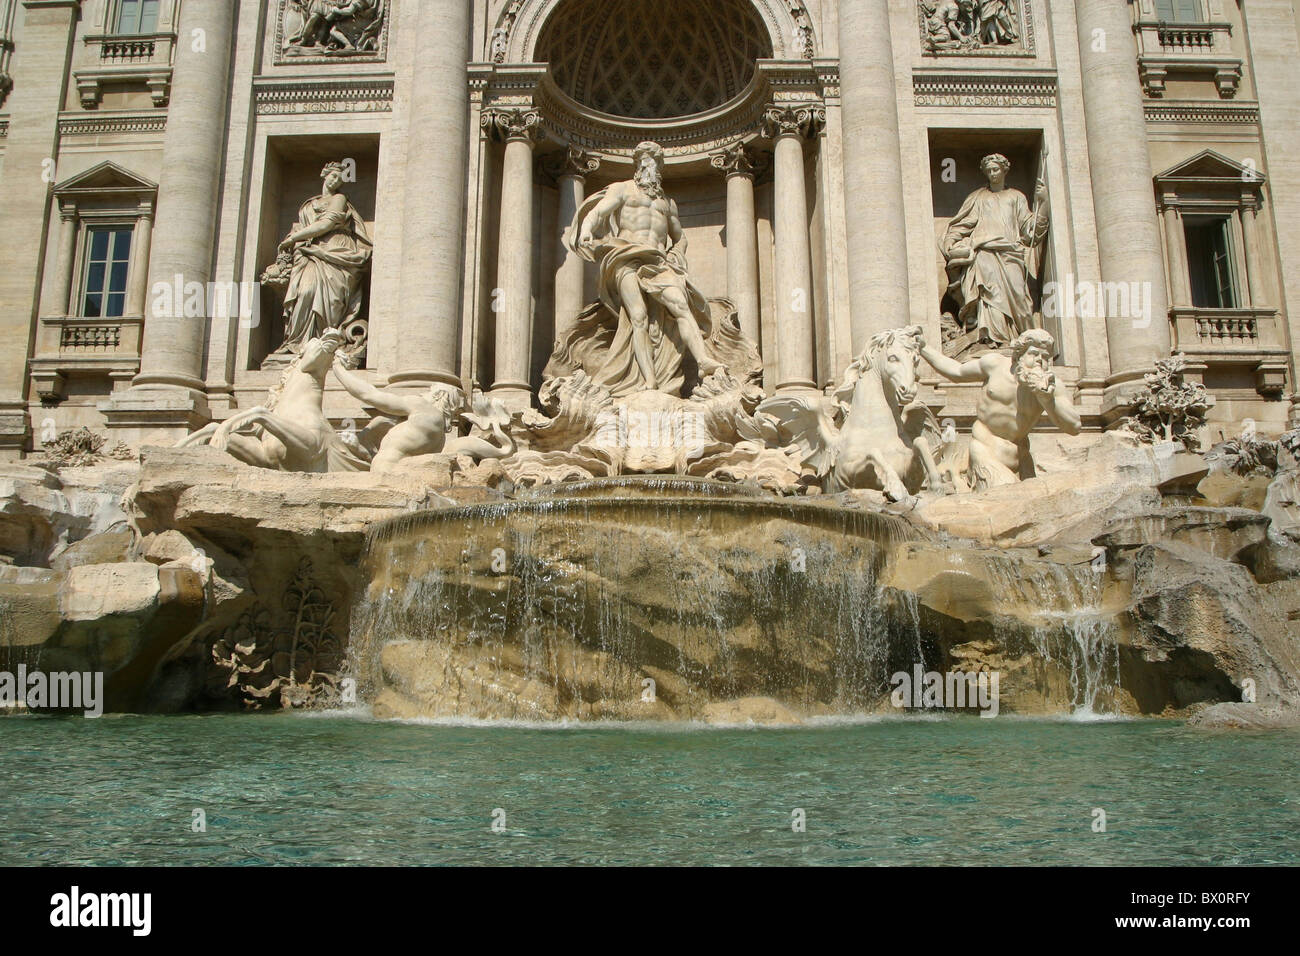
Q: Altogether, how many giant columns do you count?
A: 4